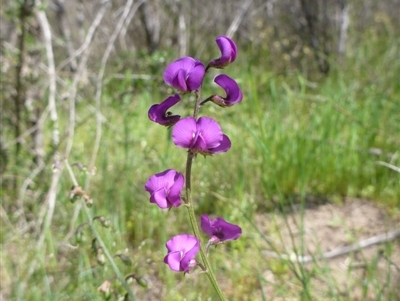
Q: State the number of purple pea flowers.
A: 8